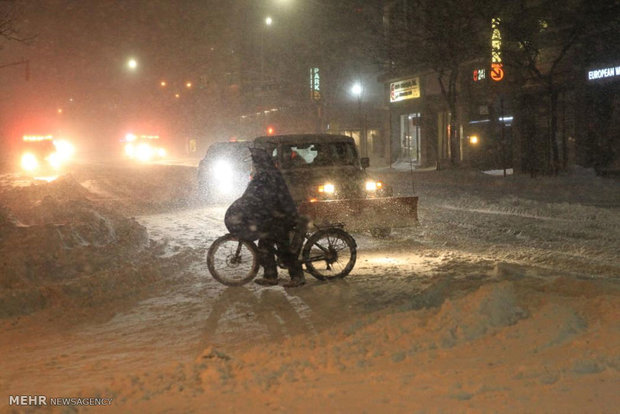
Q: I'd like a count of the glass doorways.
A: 1